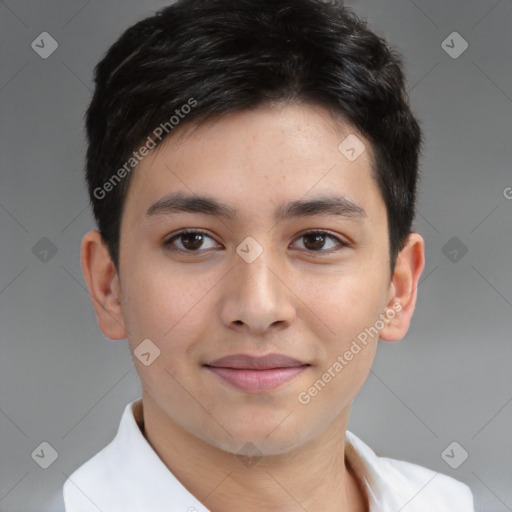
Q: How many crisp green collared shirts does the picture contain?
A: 0